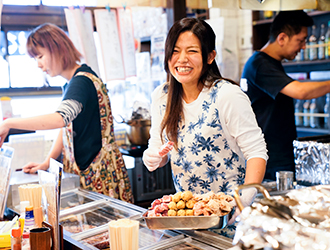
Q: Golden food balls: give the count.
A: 8